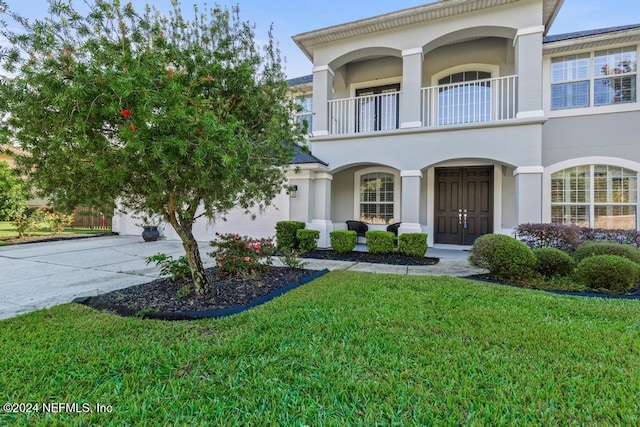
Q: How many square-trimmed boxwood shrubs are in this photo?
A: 5